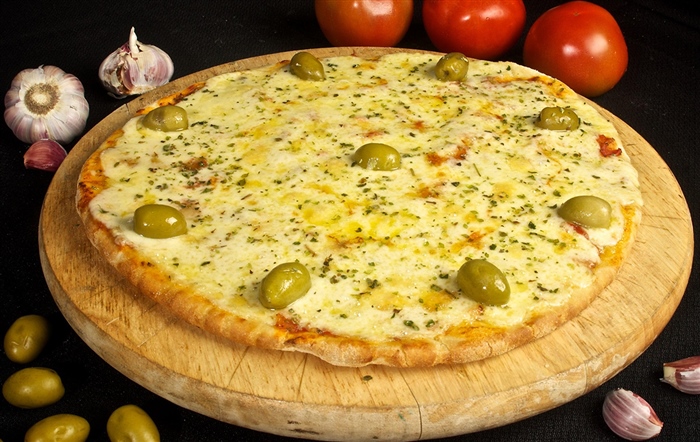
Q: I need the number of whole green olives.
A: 13